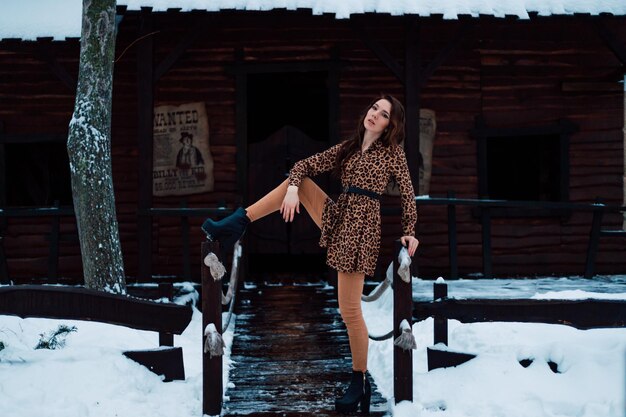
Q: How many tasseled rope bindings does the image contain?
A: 4